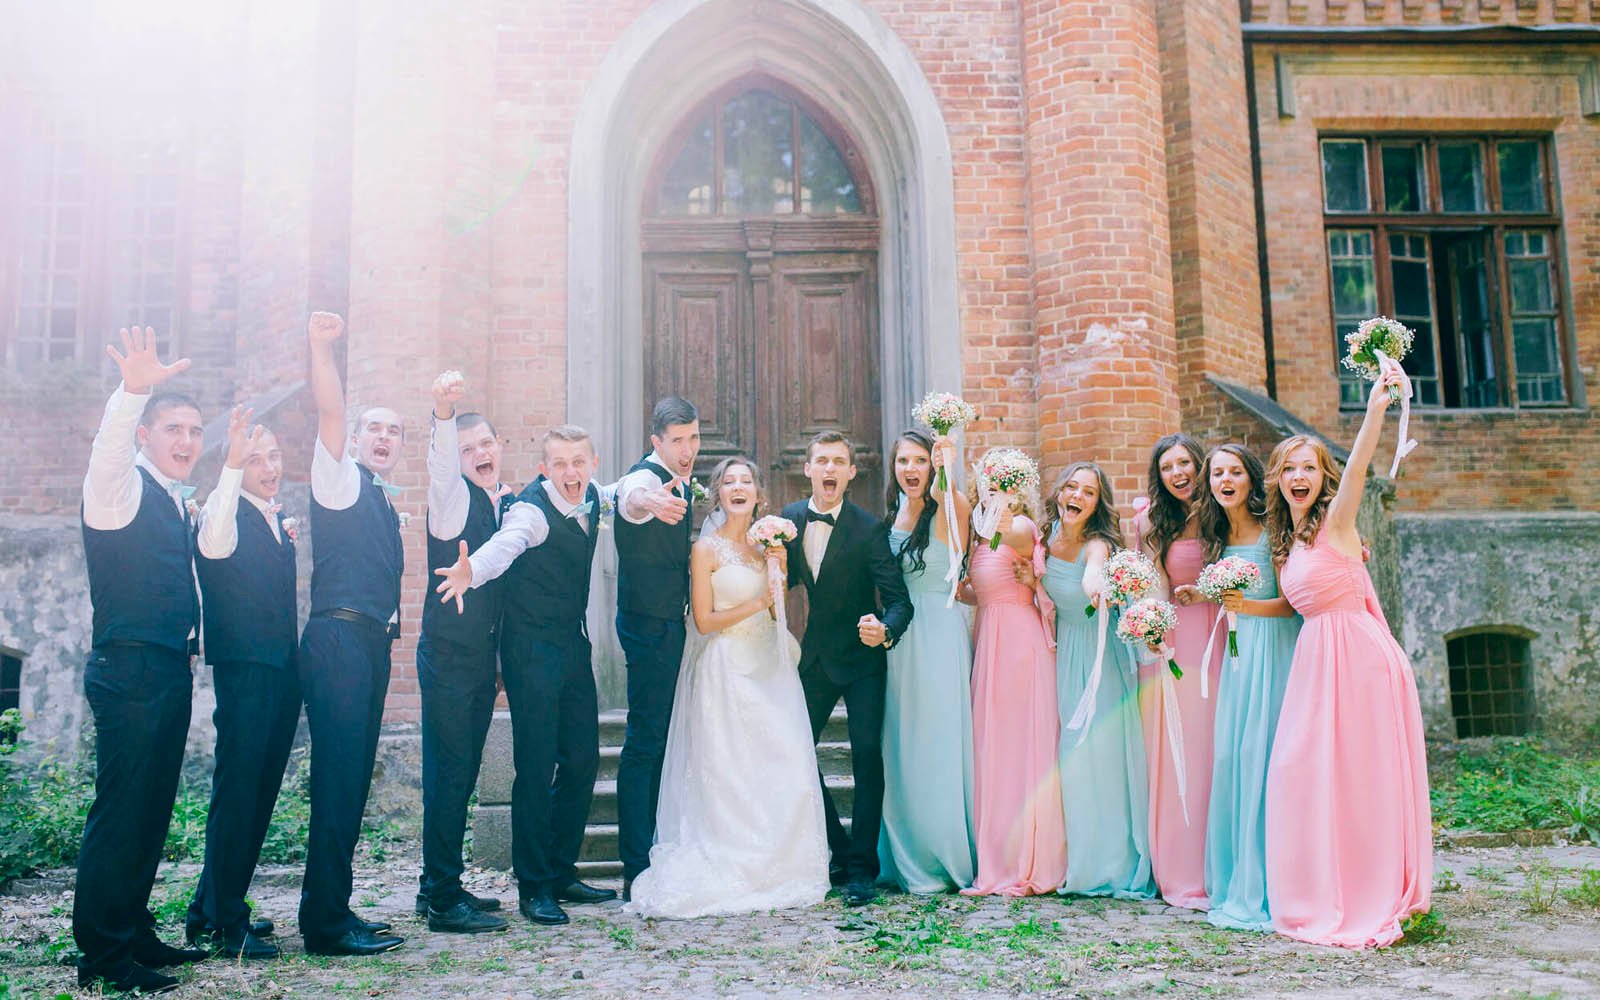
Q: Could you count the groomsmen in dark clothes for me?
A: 6